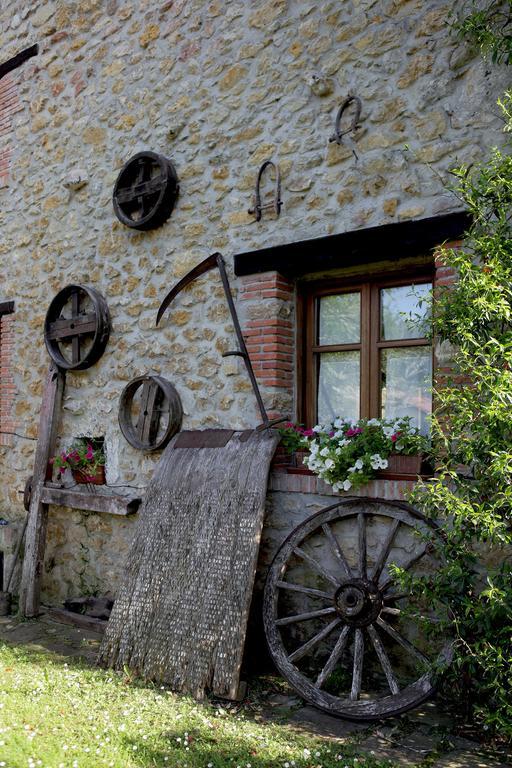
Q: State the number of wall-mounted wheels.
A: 3